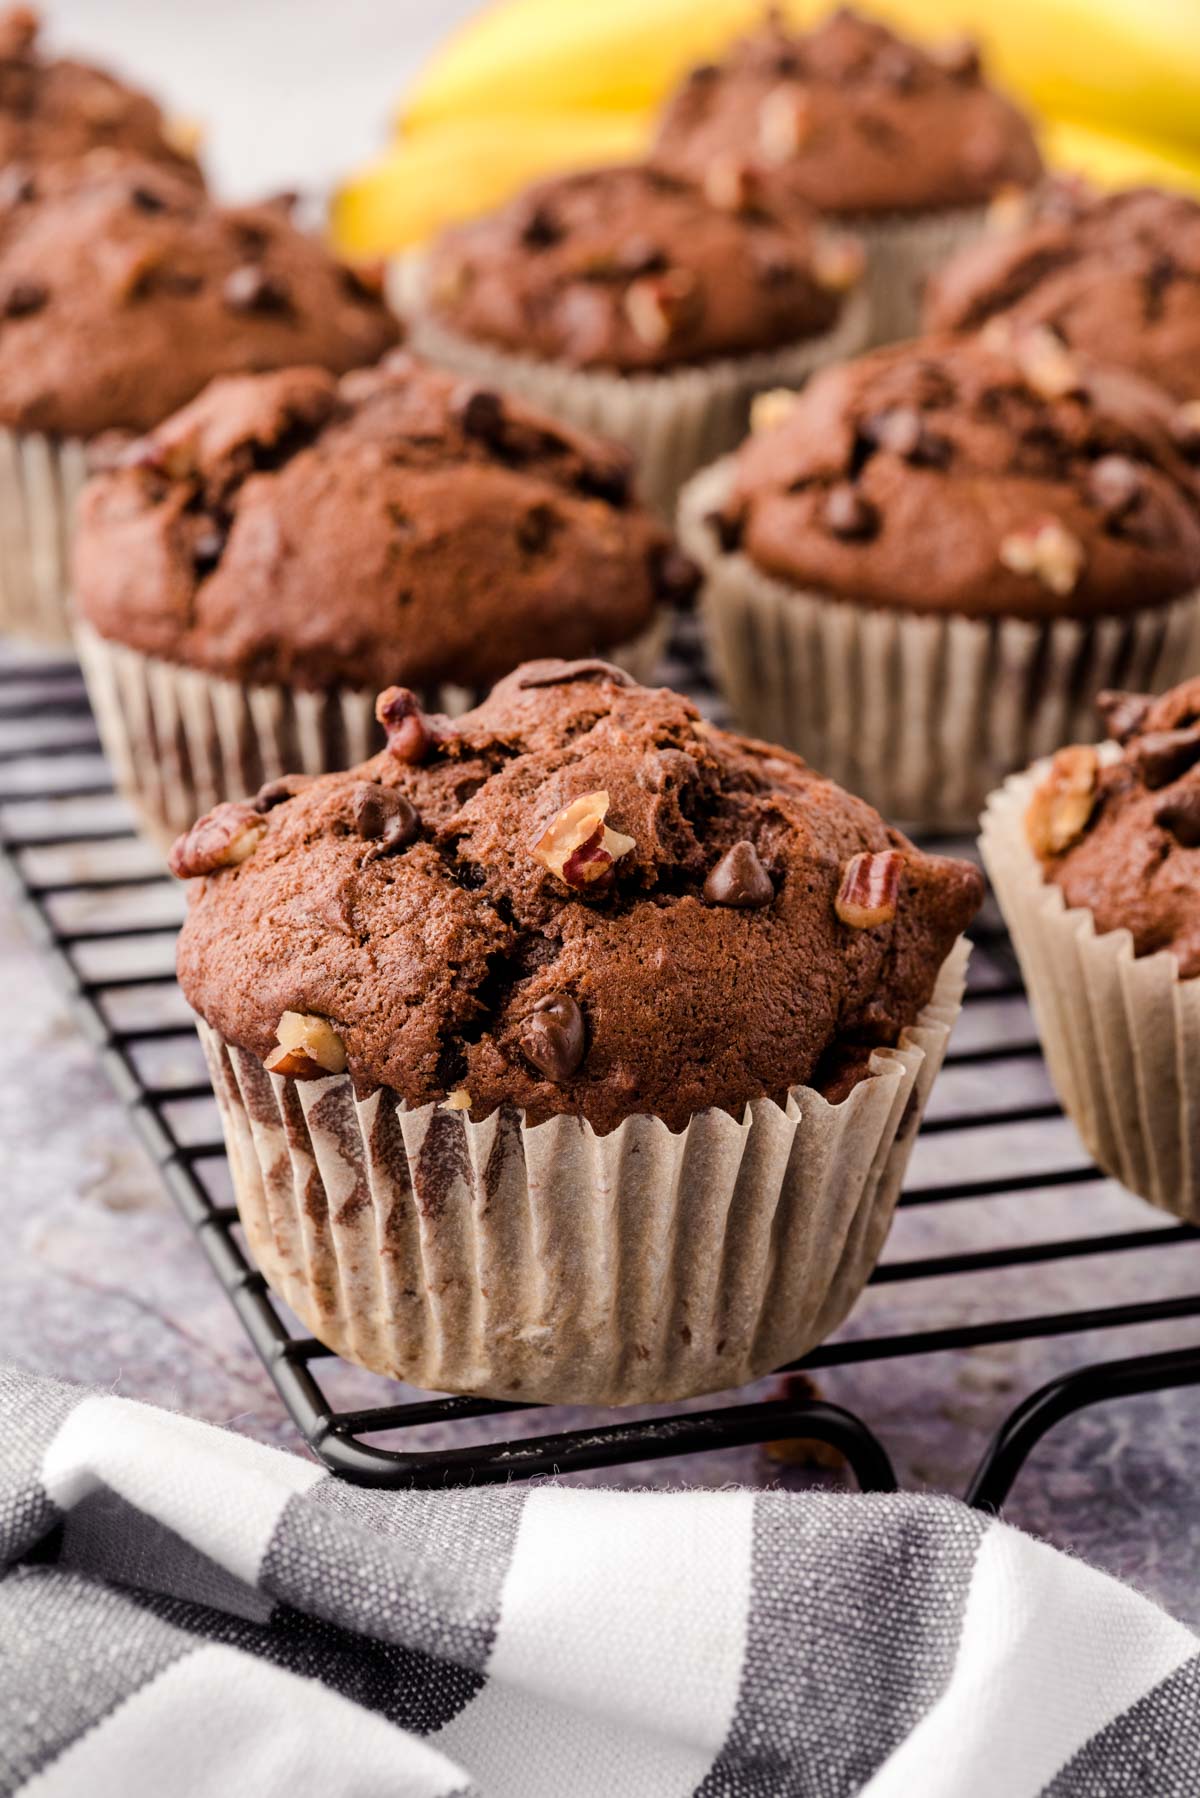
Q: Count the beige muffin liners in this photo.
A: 7